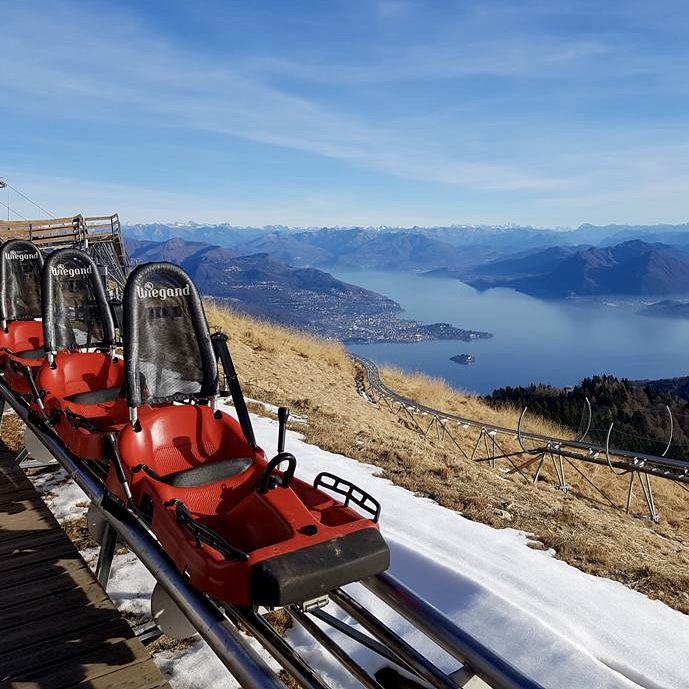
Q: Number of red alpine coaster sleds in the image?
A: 3